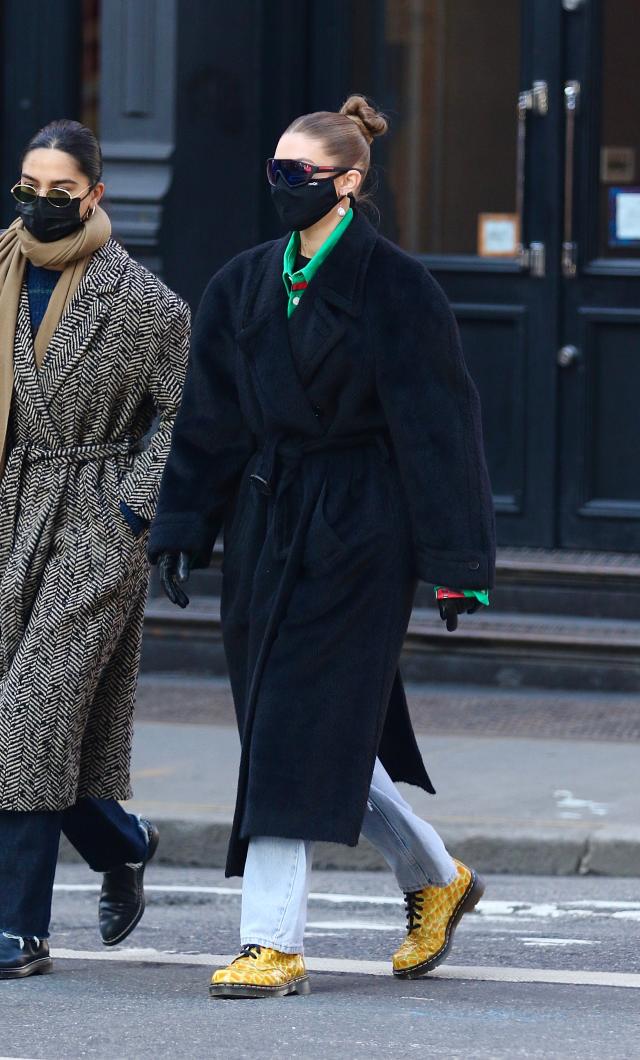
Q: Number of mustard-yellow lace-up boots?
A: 2